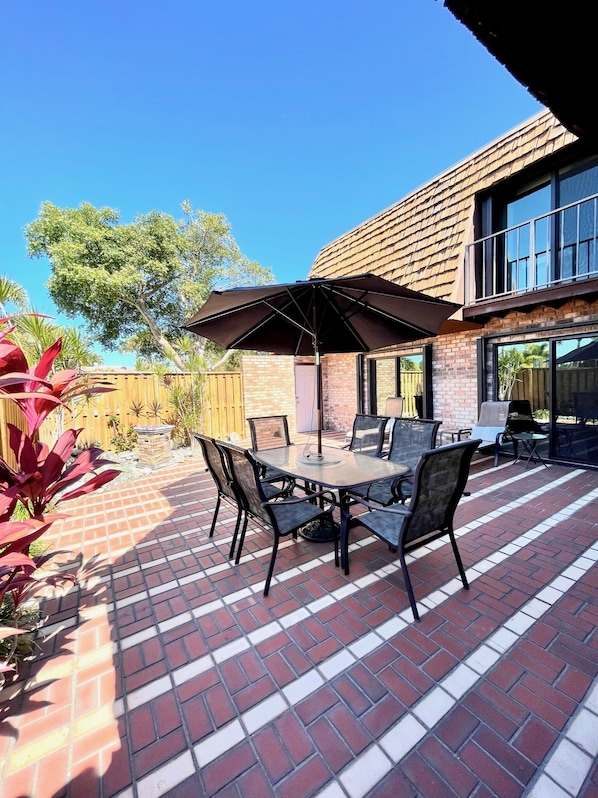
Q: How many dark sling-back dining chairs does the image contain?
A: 6